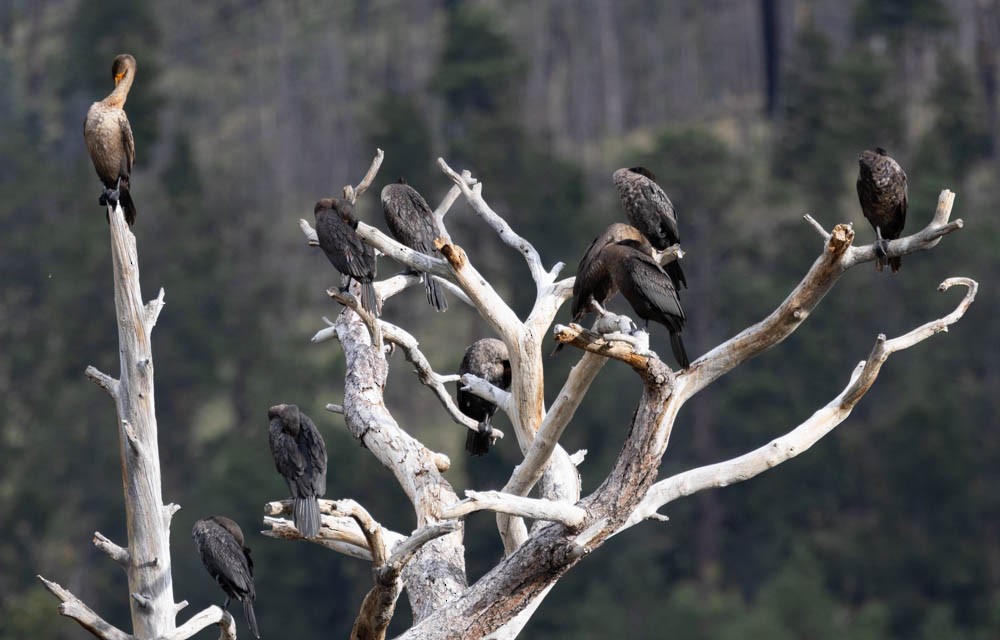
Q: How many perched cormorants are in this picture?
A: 10